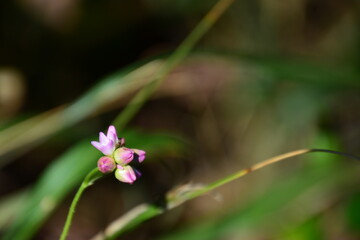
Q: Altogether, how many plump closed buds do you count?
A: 3